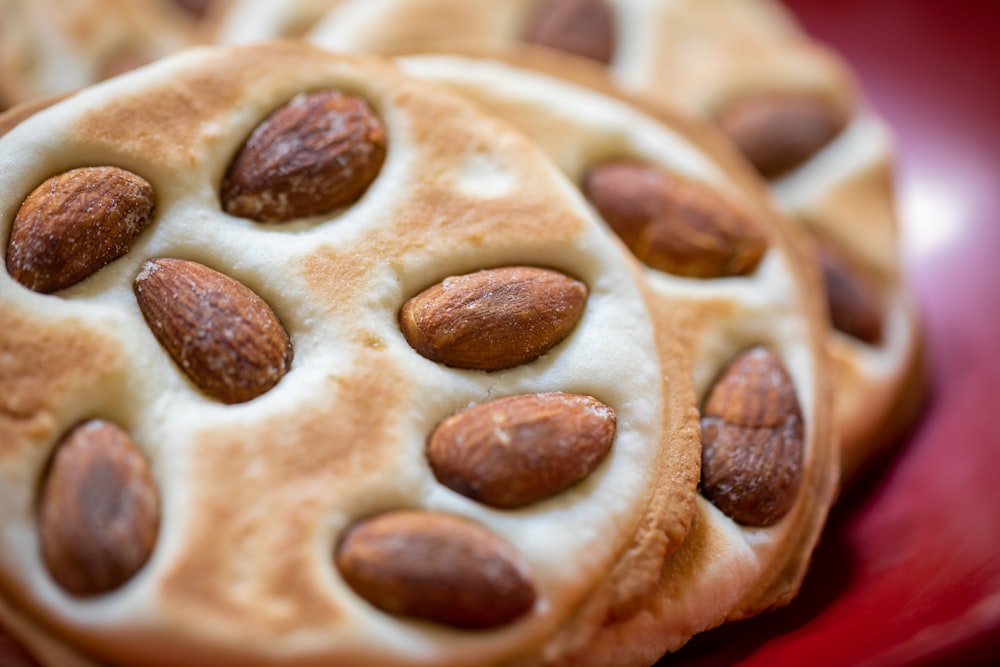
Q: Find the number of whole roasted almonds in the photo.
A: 12